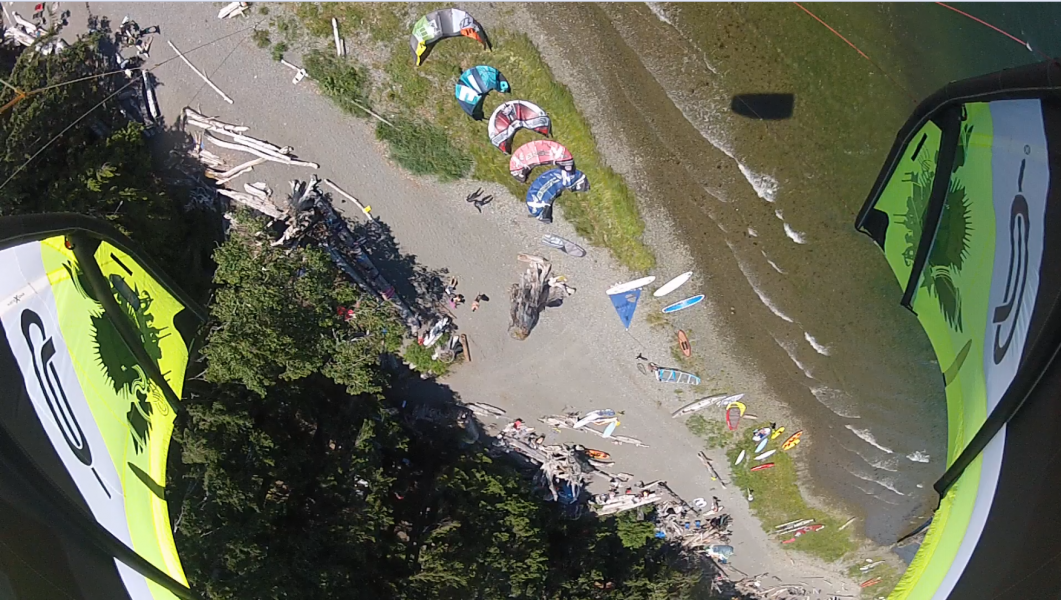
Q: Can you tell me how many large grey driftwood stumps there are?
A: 1